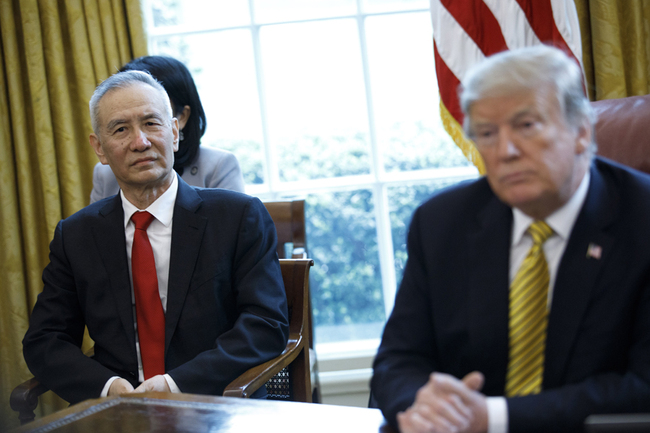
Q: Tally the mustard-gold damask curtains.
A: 2